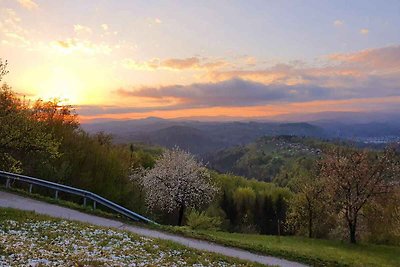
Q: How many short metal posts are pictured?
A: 5